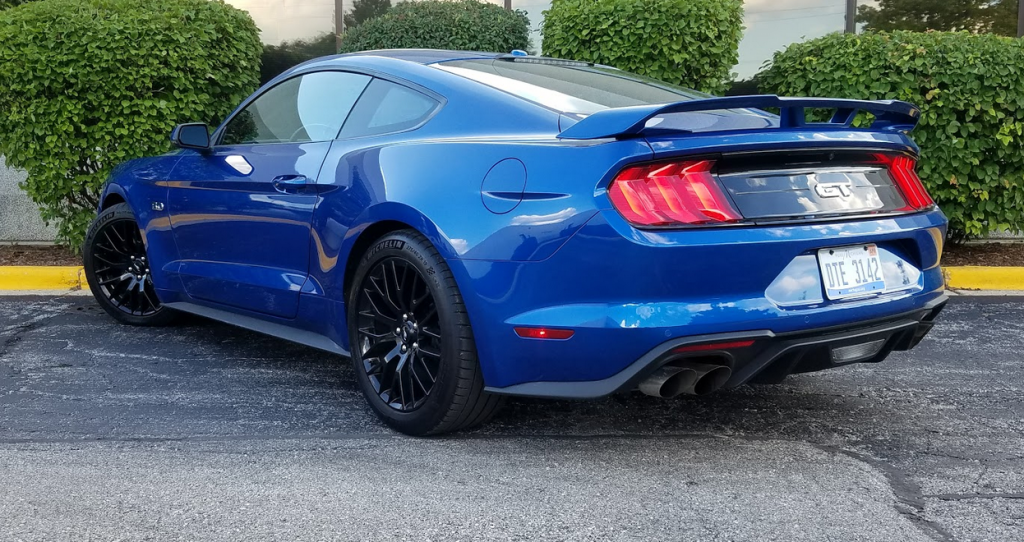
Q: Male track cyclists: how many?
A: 0